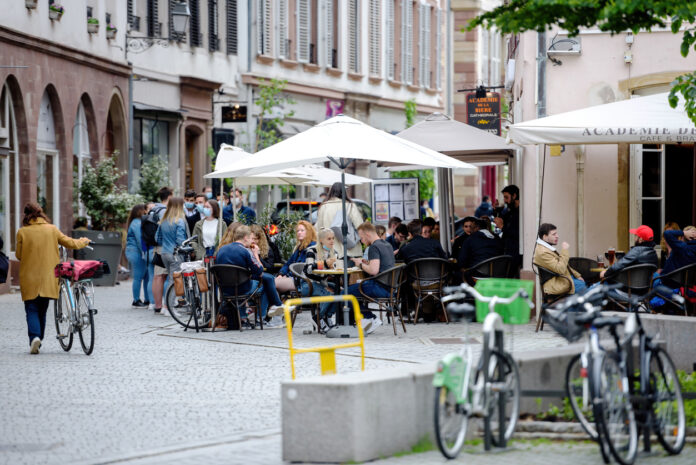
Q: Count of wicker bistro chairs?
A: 9